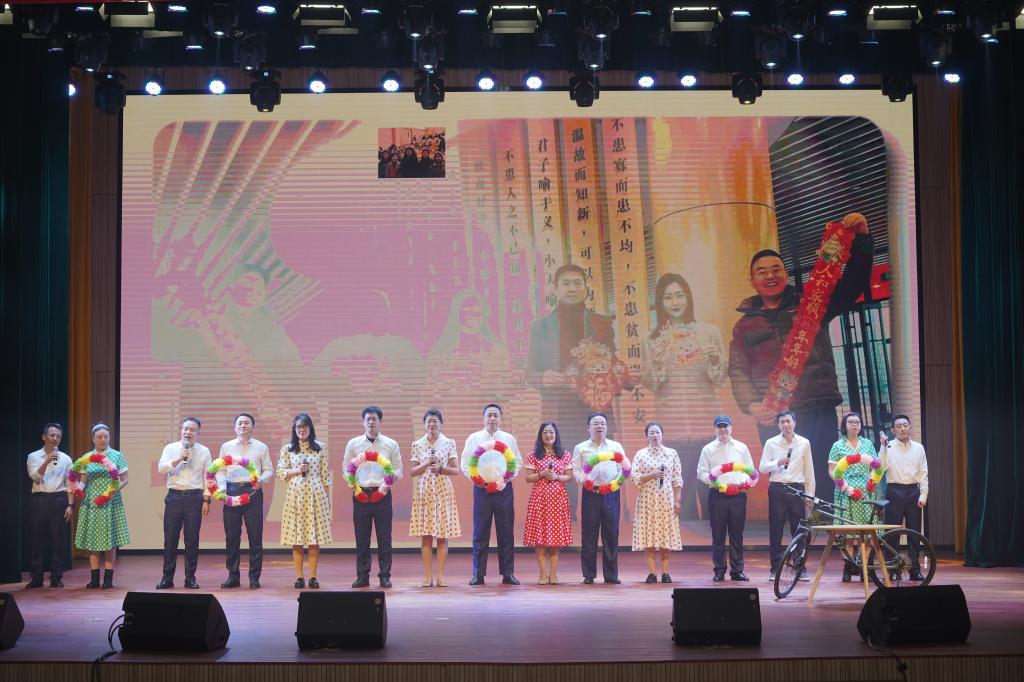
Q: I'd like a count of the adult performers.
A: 15